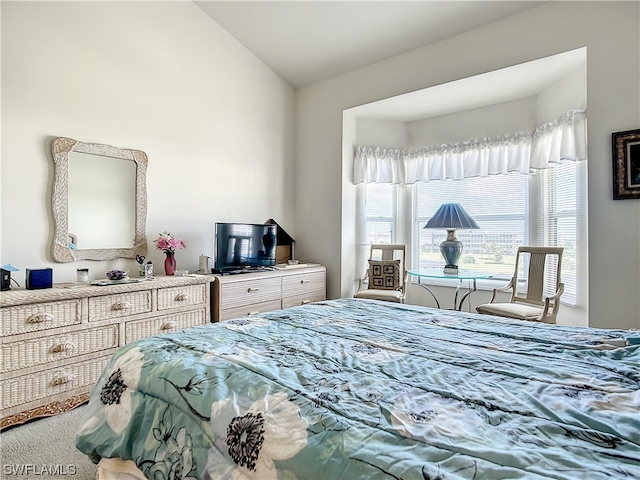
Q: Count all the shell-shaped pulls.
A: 6